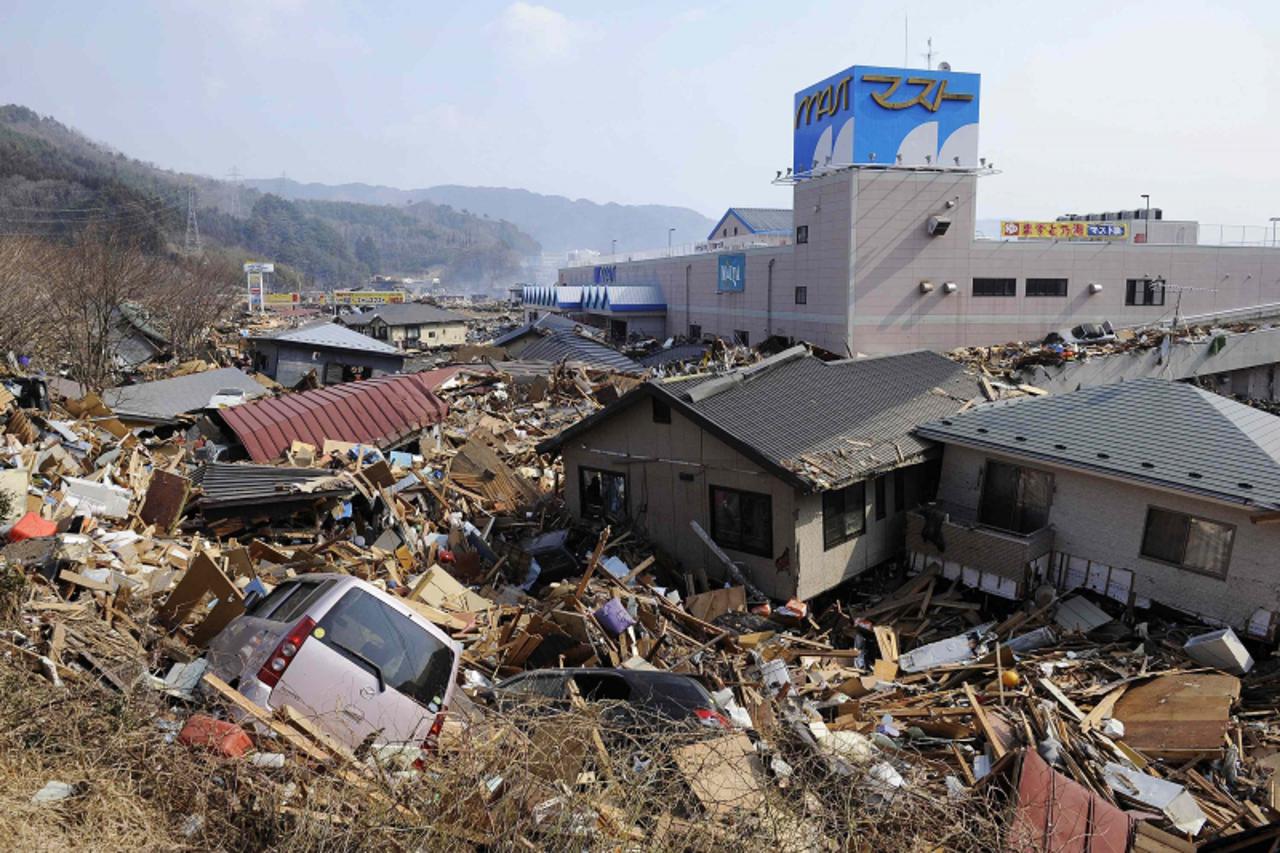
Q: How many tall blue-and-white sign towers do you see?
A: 1